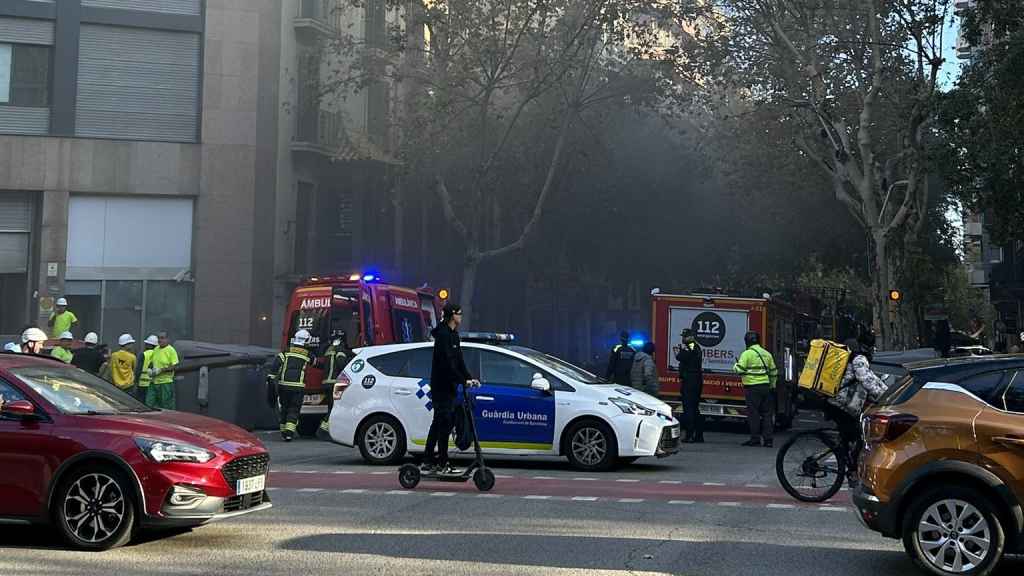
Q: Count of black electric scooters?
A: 1